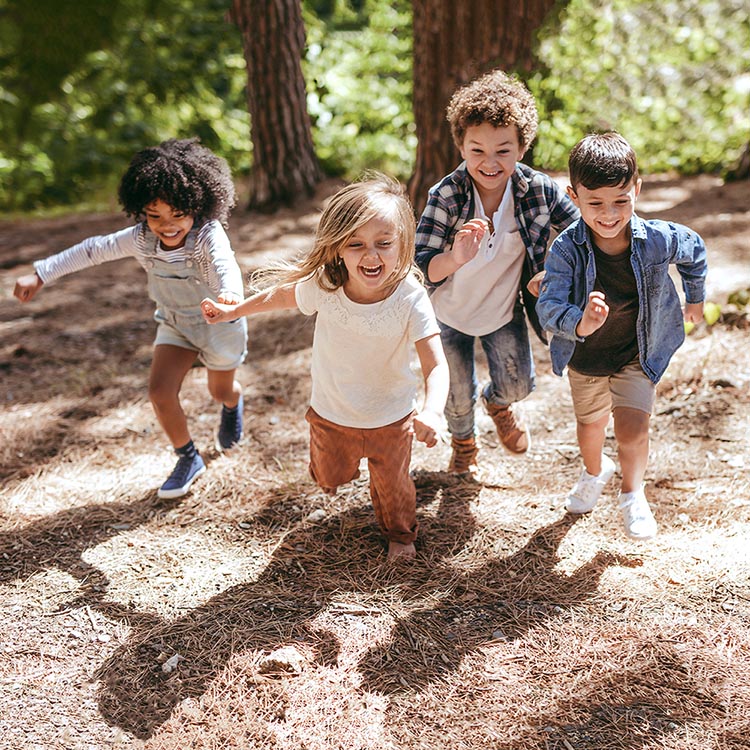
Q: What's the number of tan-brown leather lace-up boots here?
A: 2